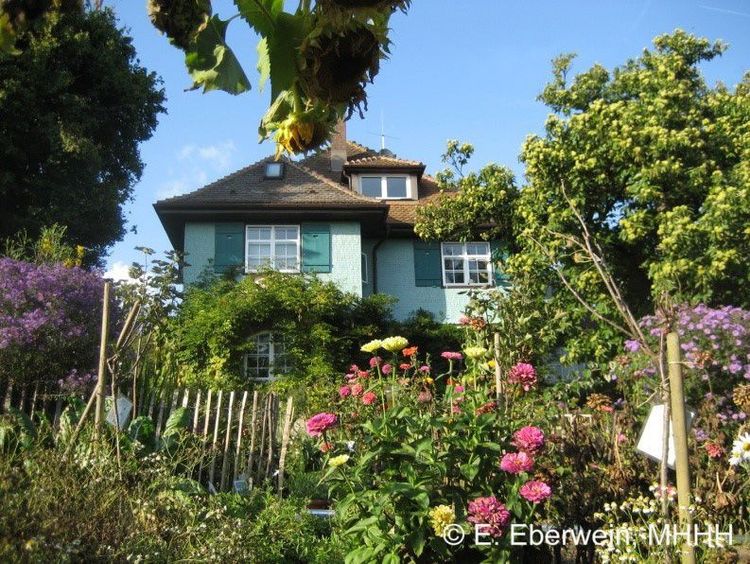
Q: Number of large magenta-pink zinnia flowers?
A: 6